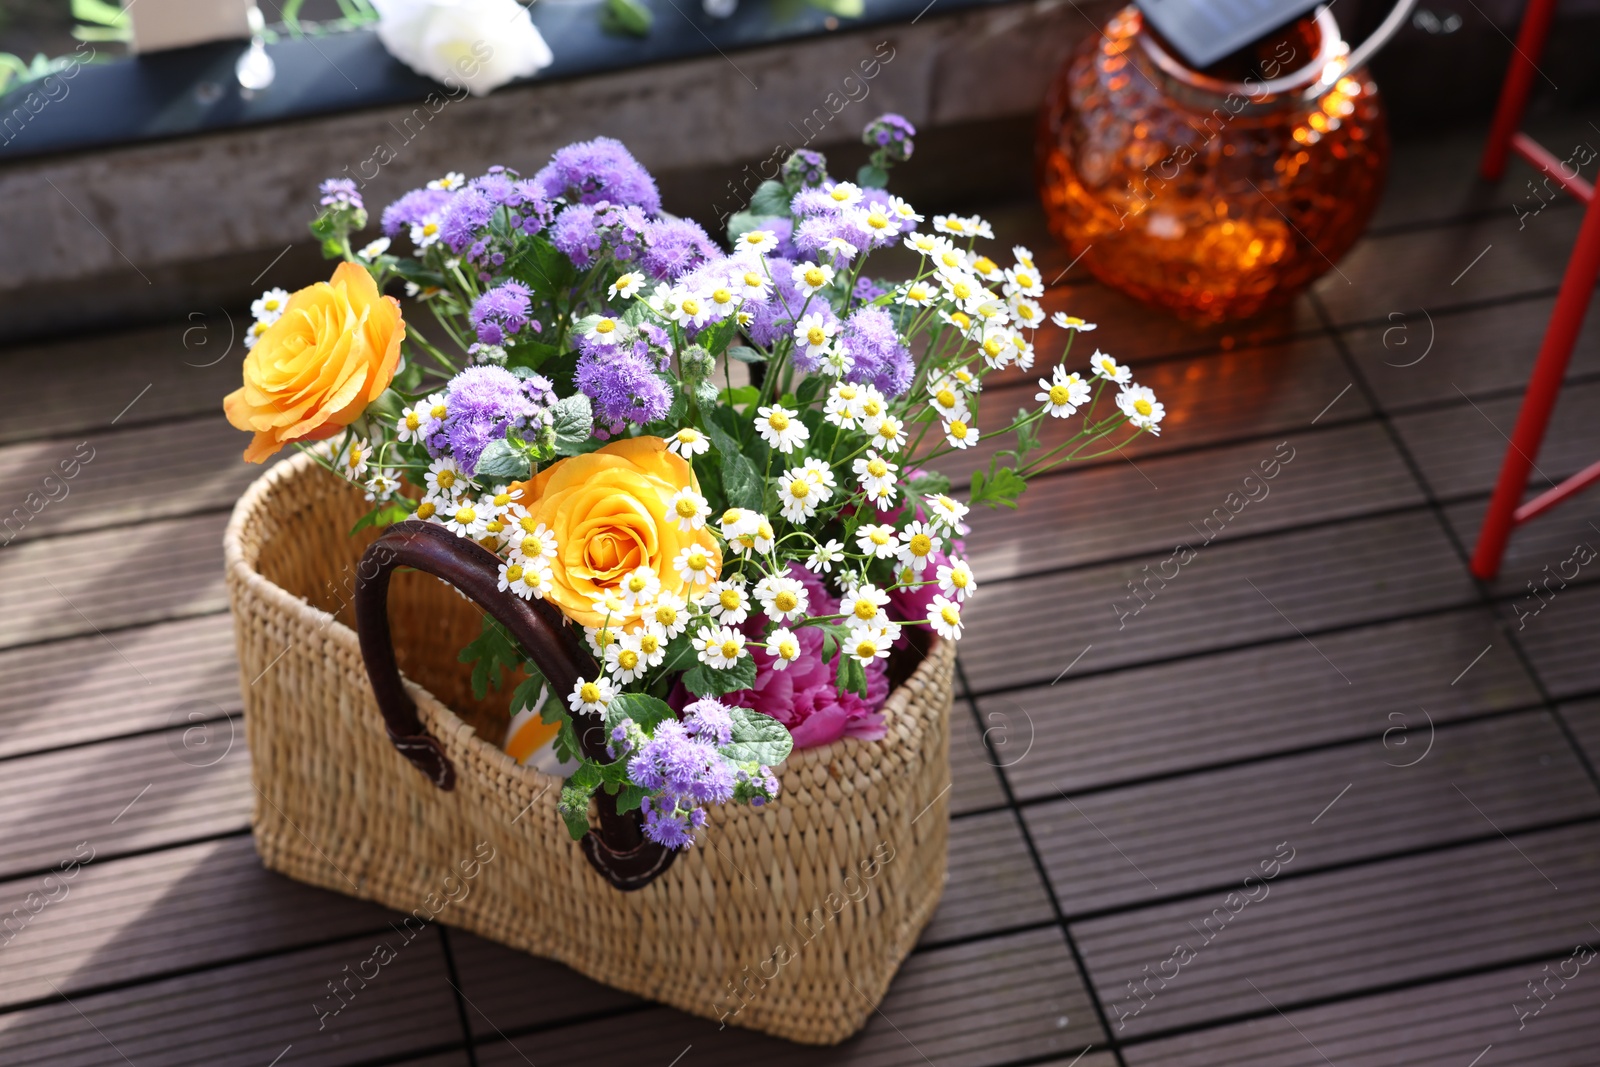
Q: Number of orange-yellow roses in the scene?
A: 2